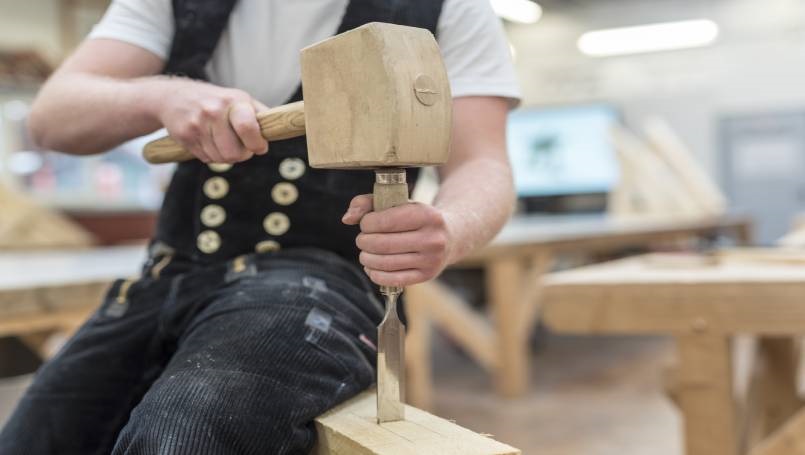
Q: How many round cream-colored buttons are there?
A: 8